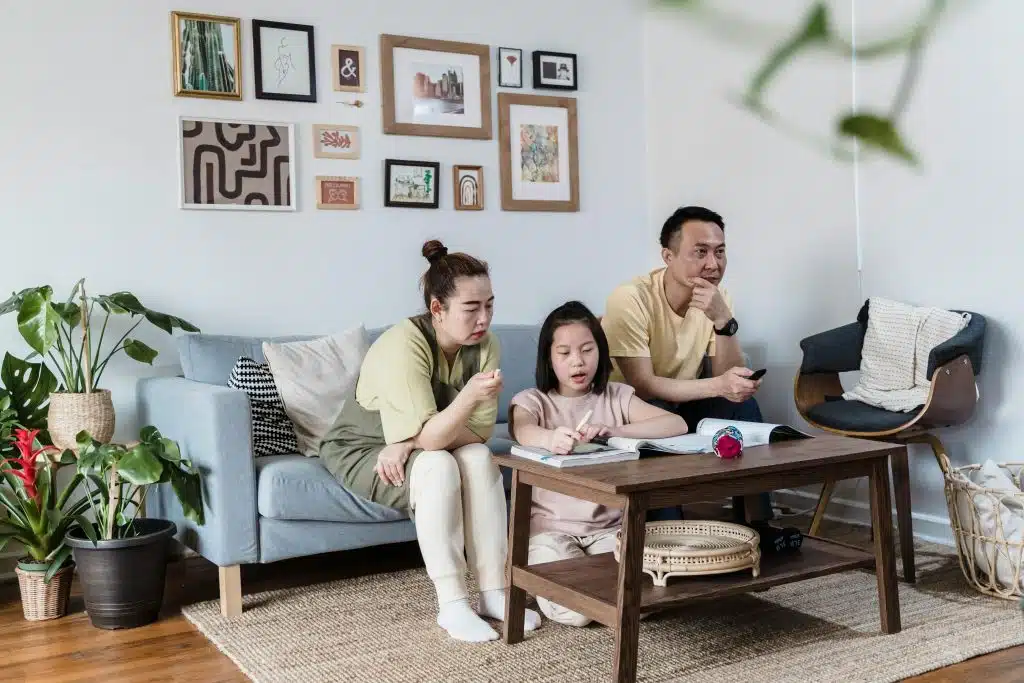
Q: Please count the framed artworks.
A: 12